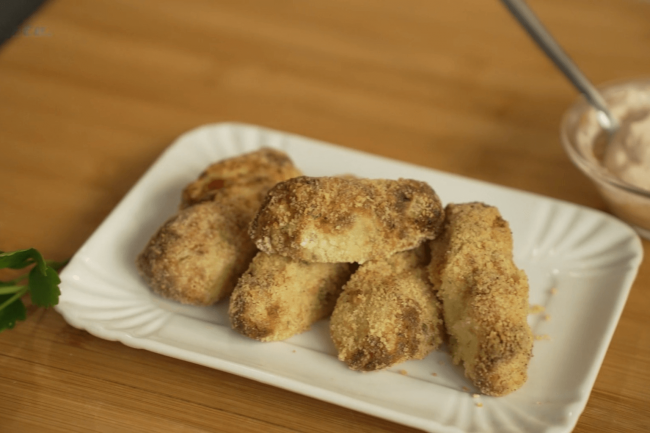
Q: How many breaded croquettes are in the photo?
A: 6